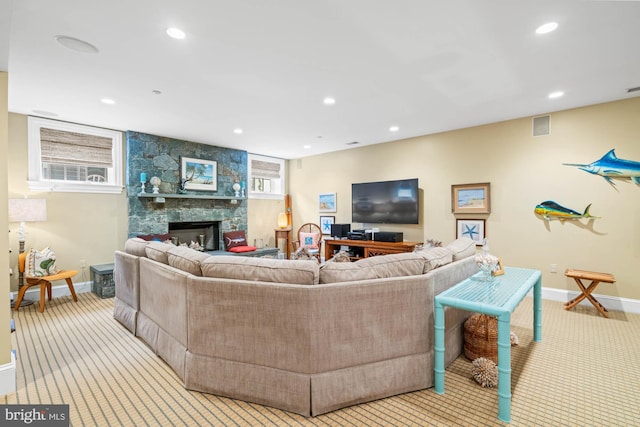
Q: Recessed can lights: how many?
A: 8